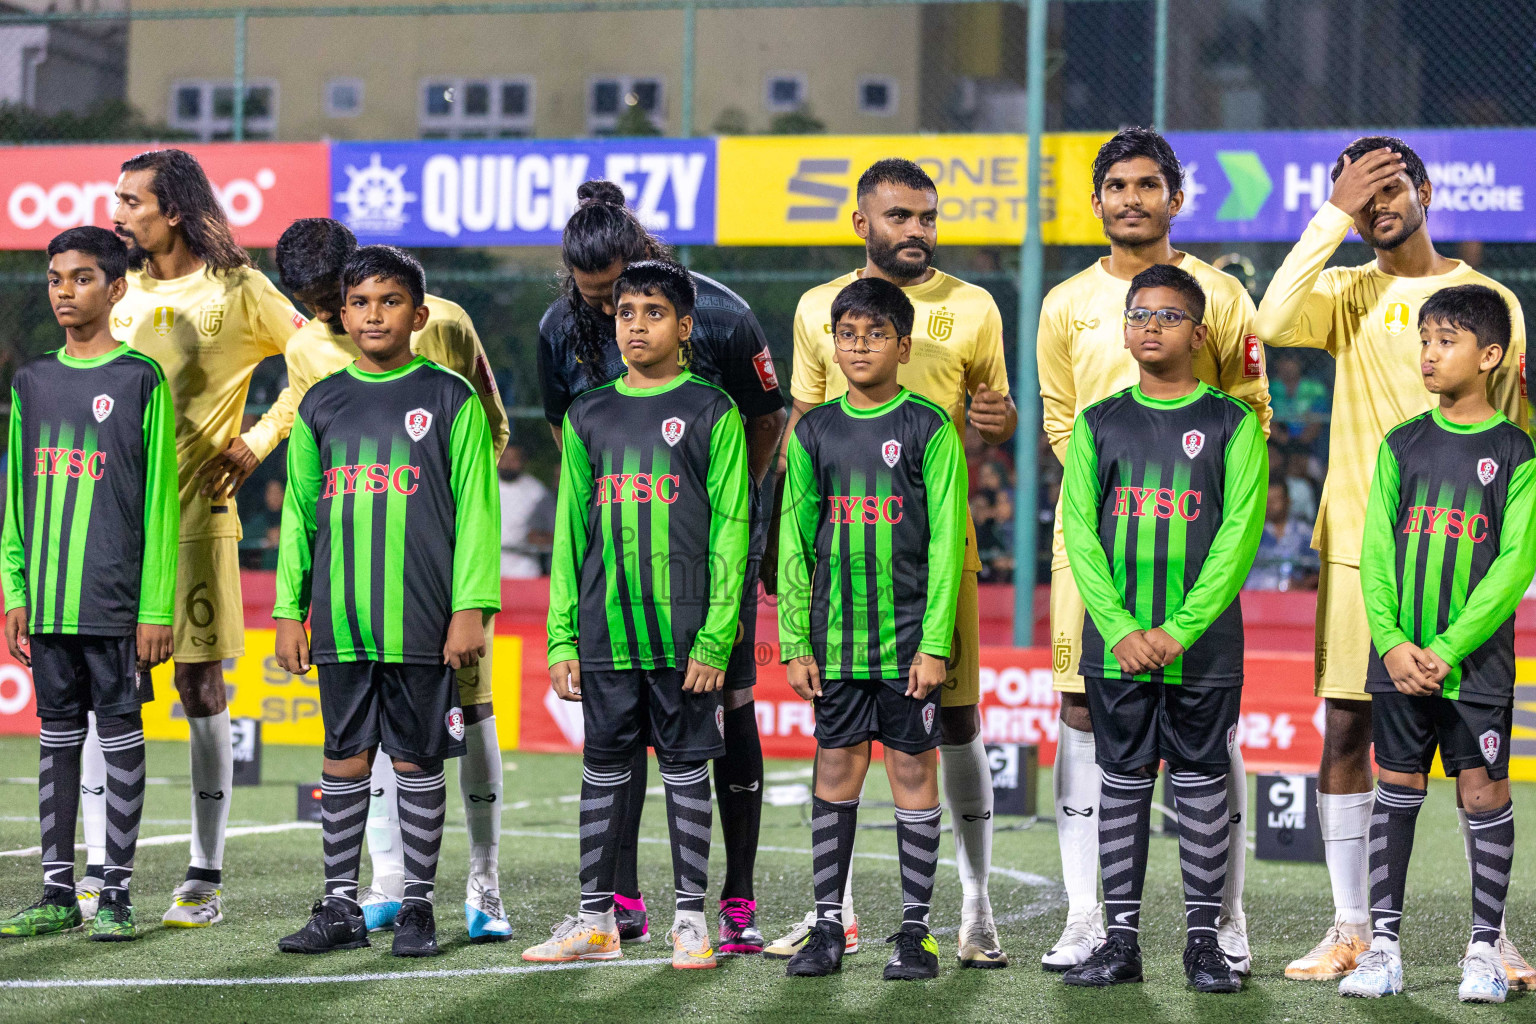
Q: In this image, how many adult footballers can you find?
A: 6